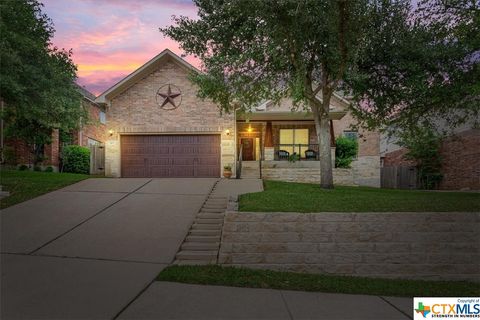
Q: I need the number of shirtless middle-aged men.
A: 0